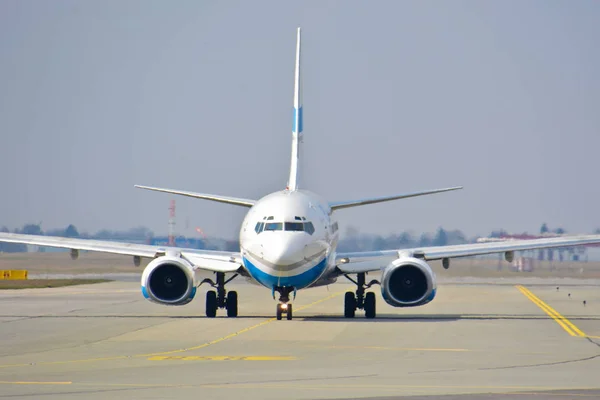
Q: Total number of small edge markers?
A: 3